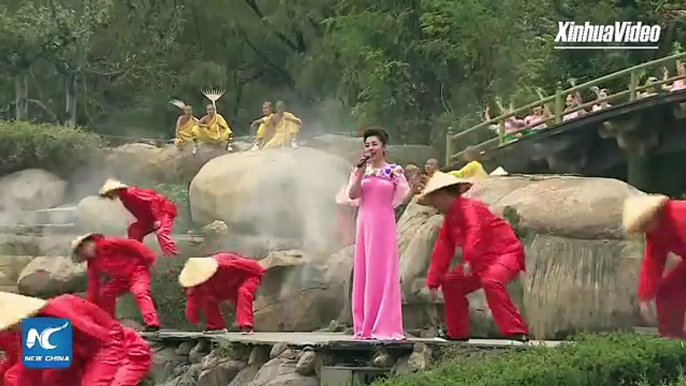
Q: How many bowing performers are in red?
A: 6